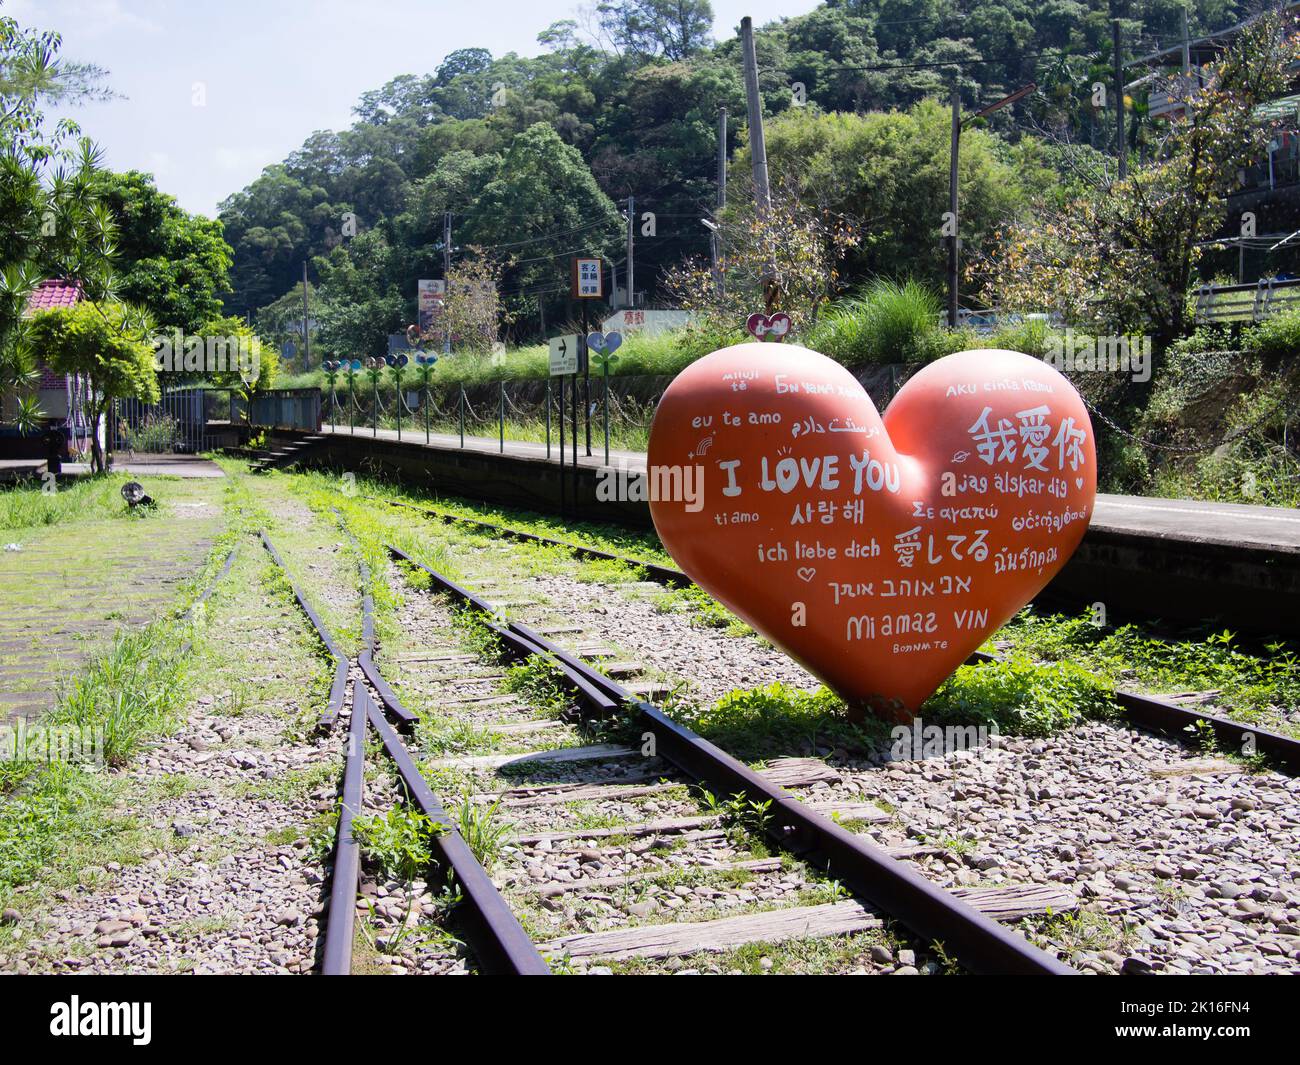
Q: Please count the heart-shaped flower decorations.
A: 7